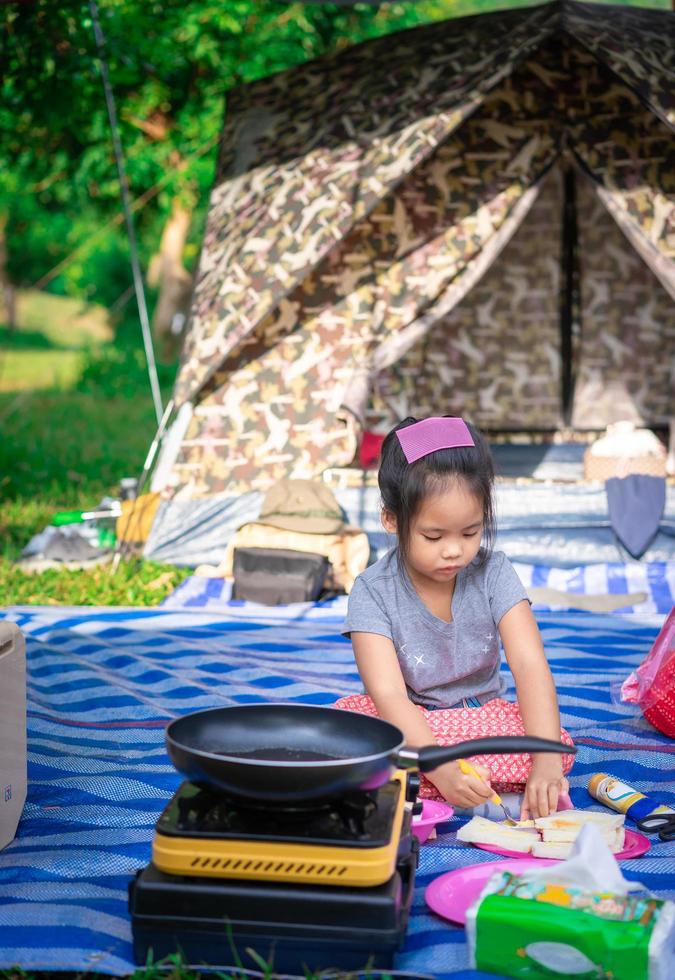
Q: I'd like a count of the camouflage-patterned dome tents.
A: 1